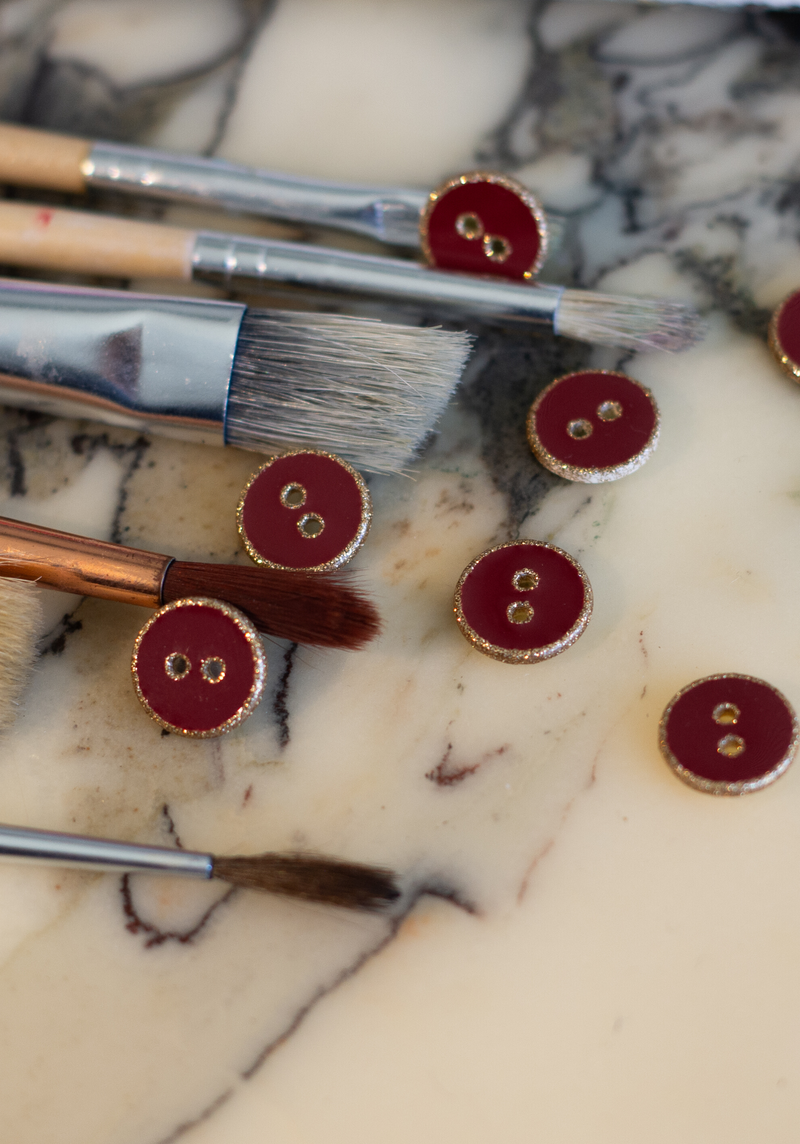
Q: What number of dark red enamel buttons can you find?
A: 7